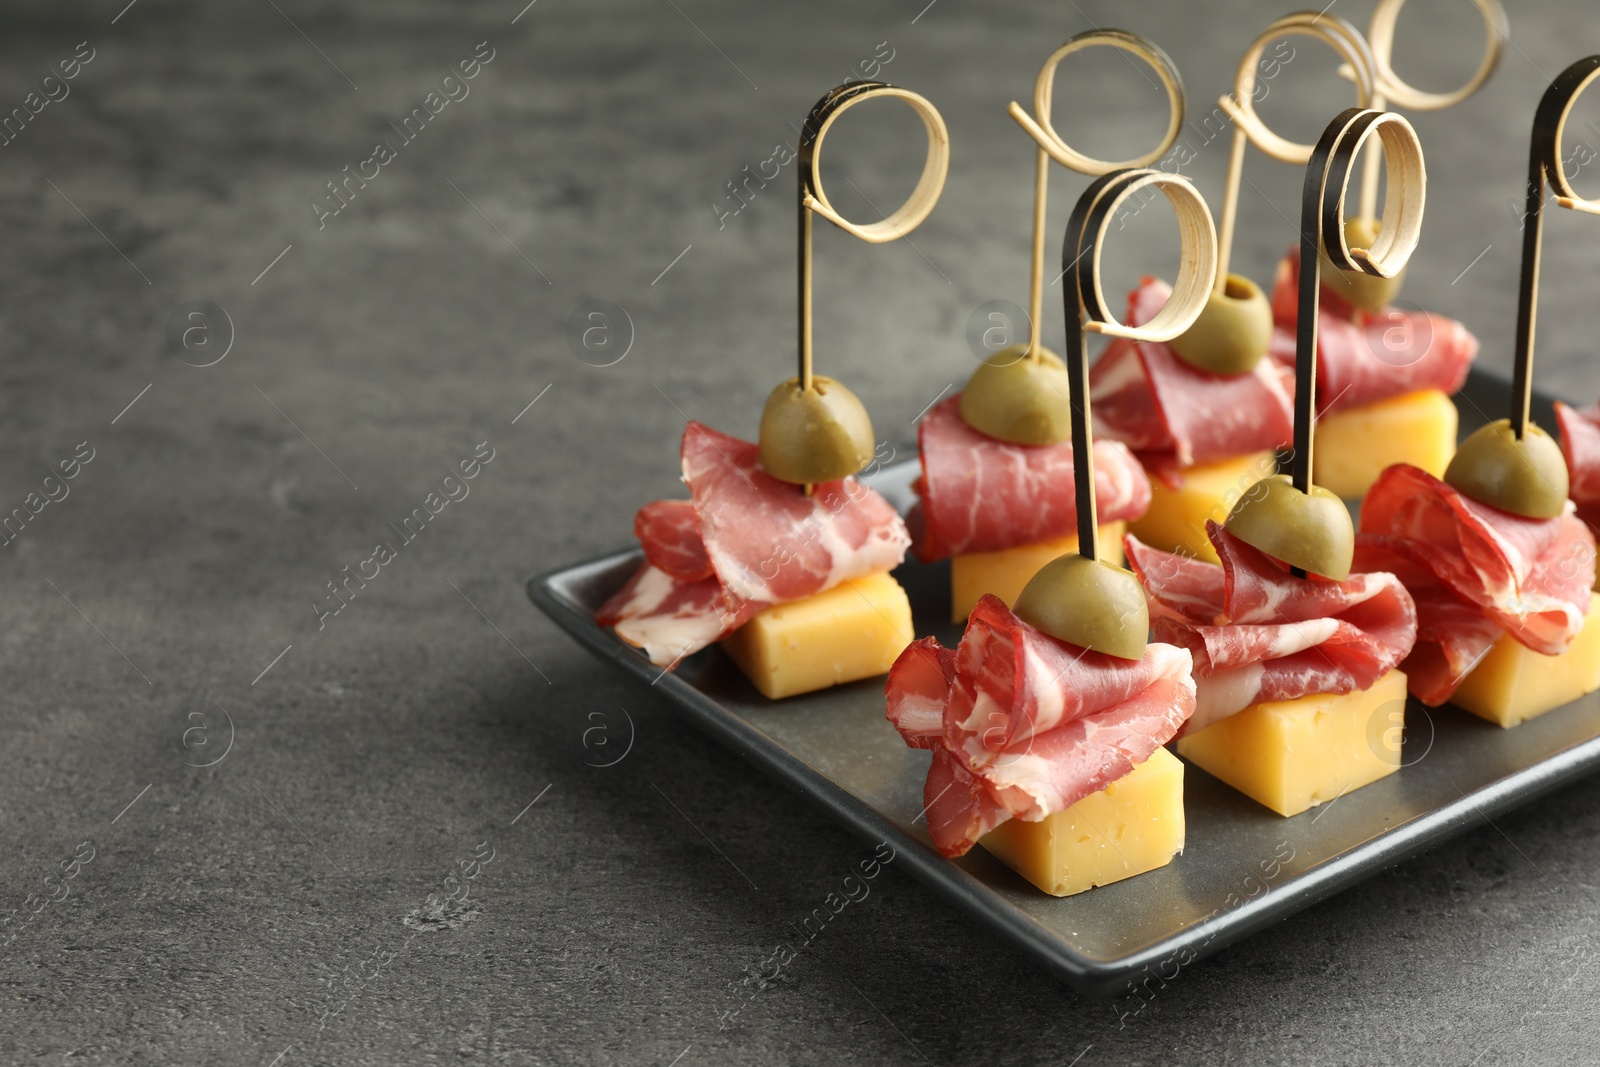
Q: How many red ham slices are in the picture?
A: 8